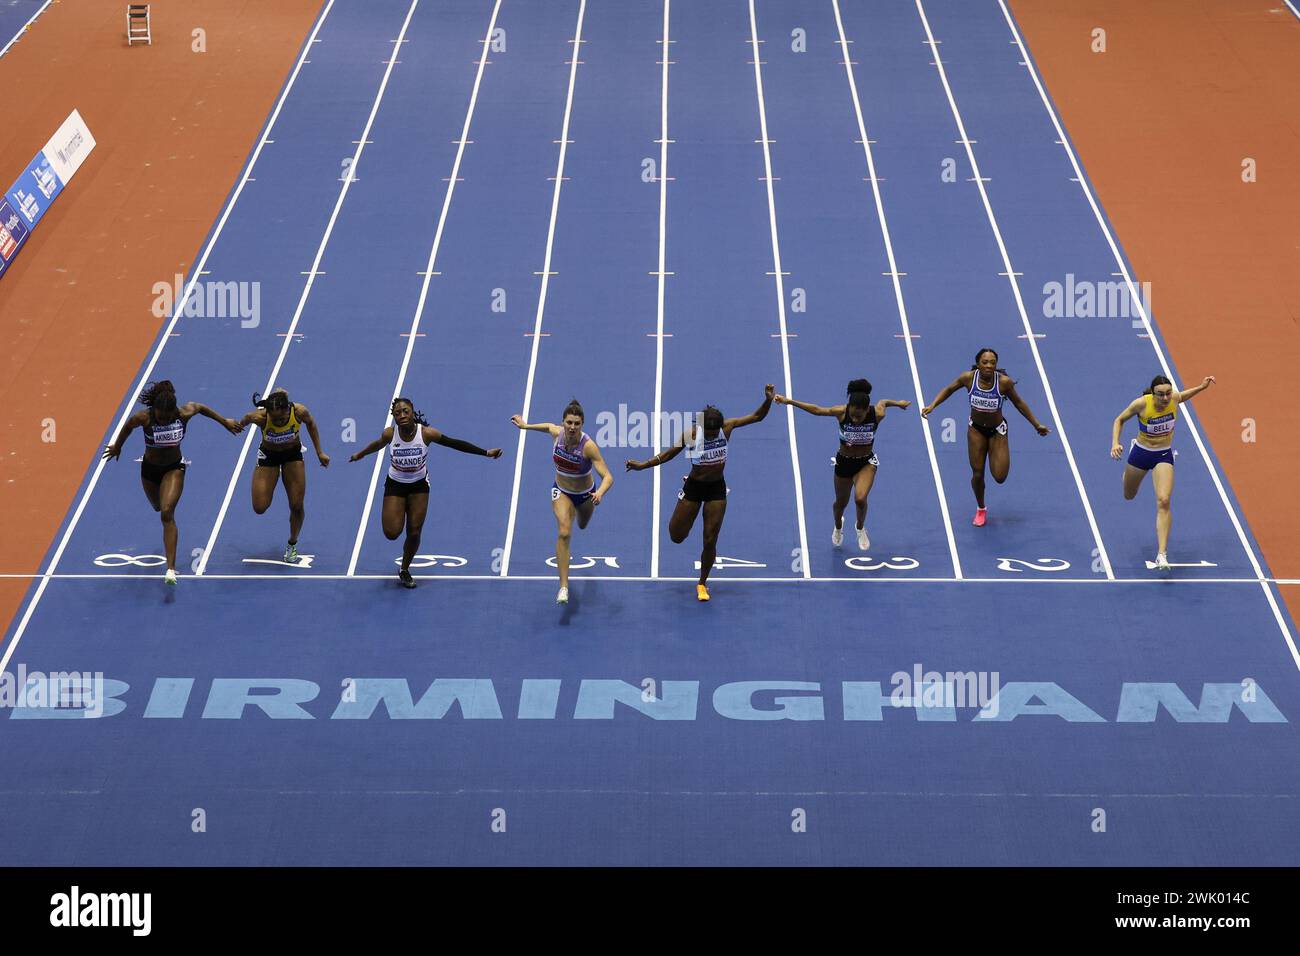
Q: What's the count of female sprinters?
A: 8